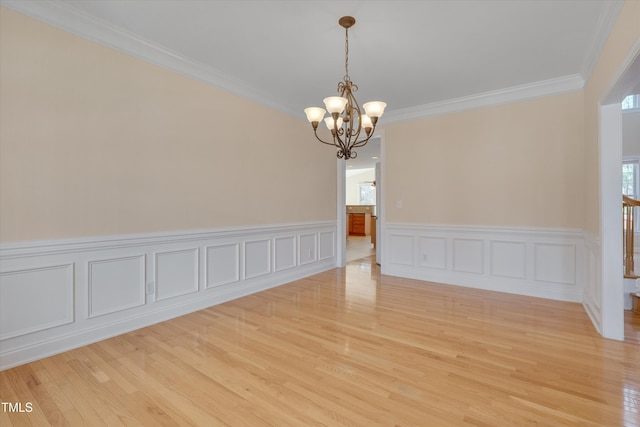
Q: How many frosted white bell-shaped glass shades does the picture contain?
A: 5